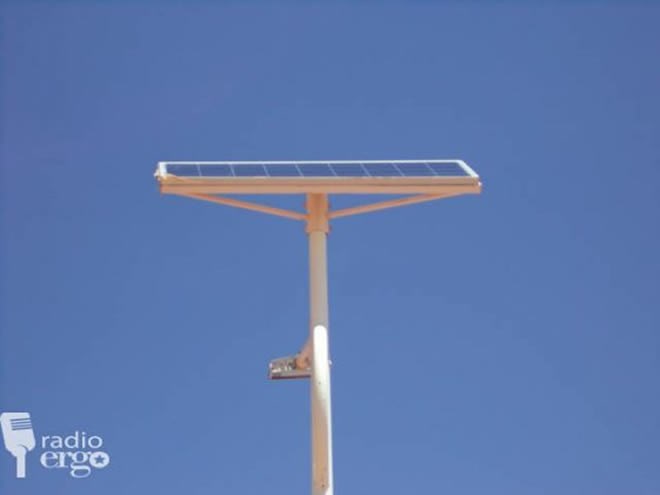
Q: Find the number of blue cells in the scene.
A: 9